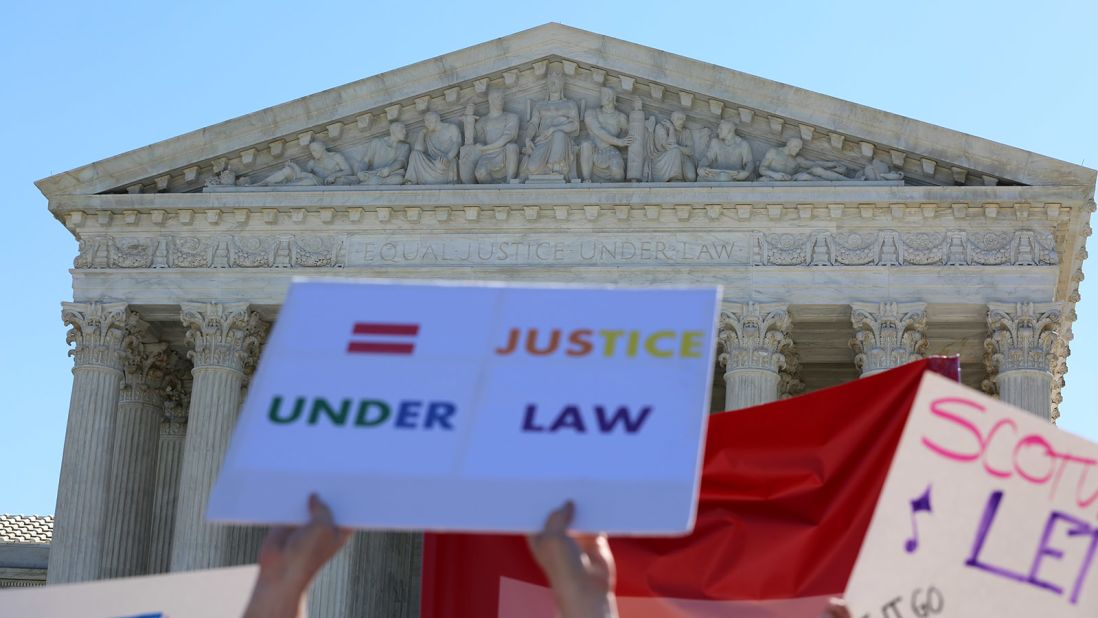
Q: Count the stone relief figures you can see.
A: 9